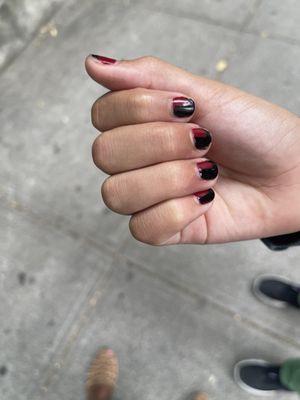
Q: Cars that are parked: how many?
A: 0